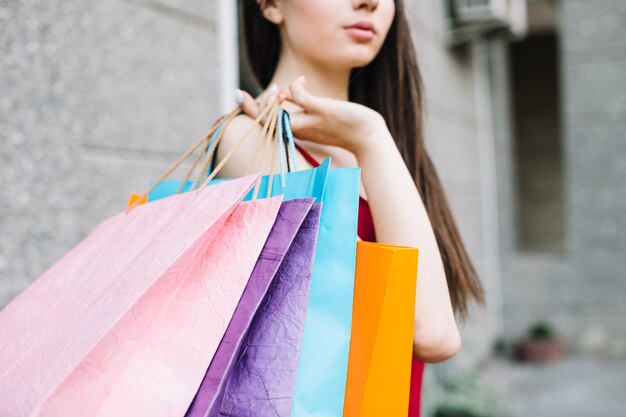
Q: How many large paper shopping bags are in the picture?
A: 4